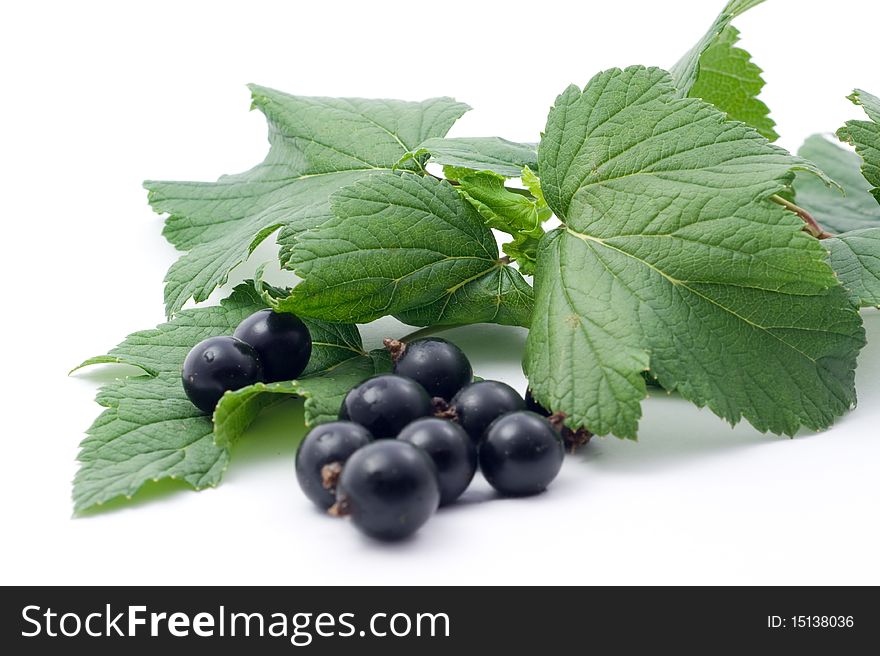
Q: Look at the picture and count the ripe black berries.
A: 10